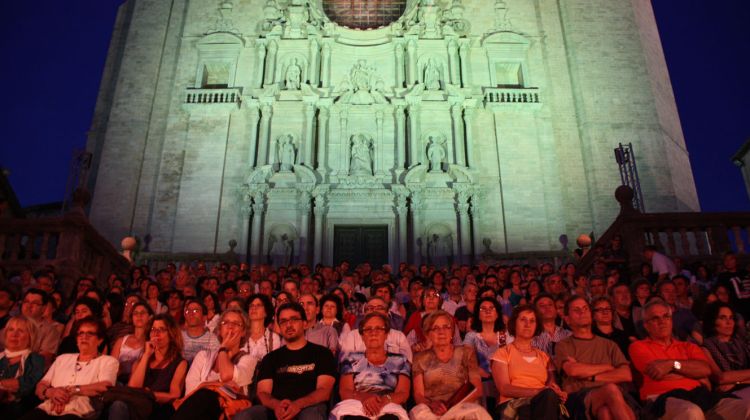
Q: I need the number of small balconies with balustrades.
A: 2